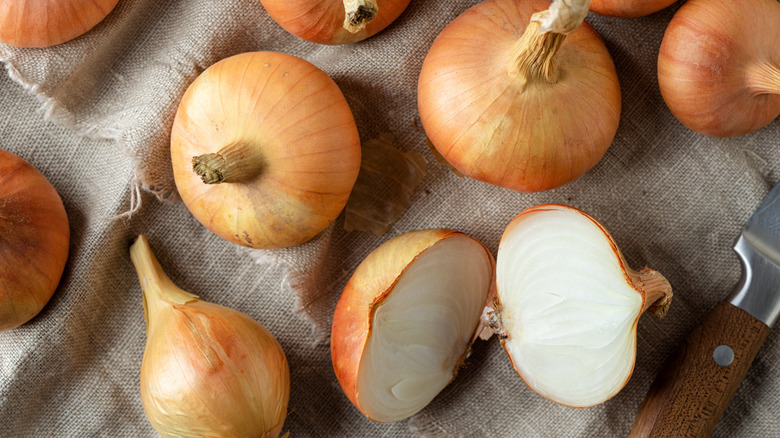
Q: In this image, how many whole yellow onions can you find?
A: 8